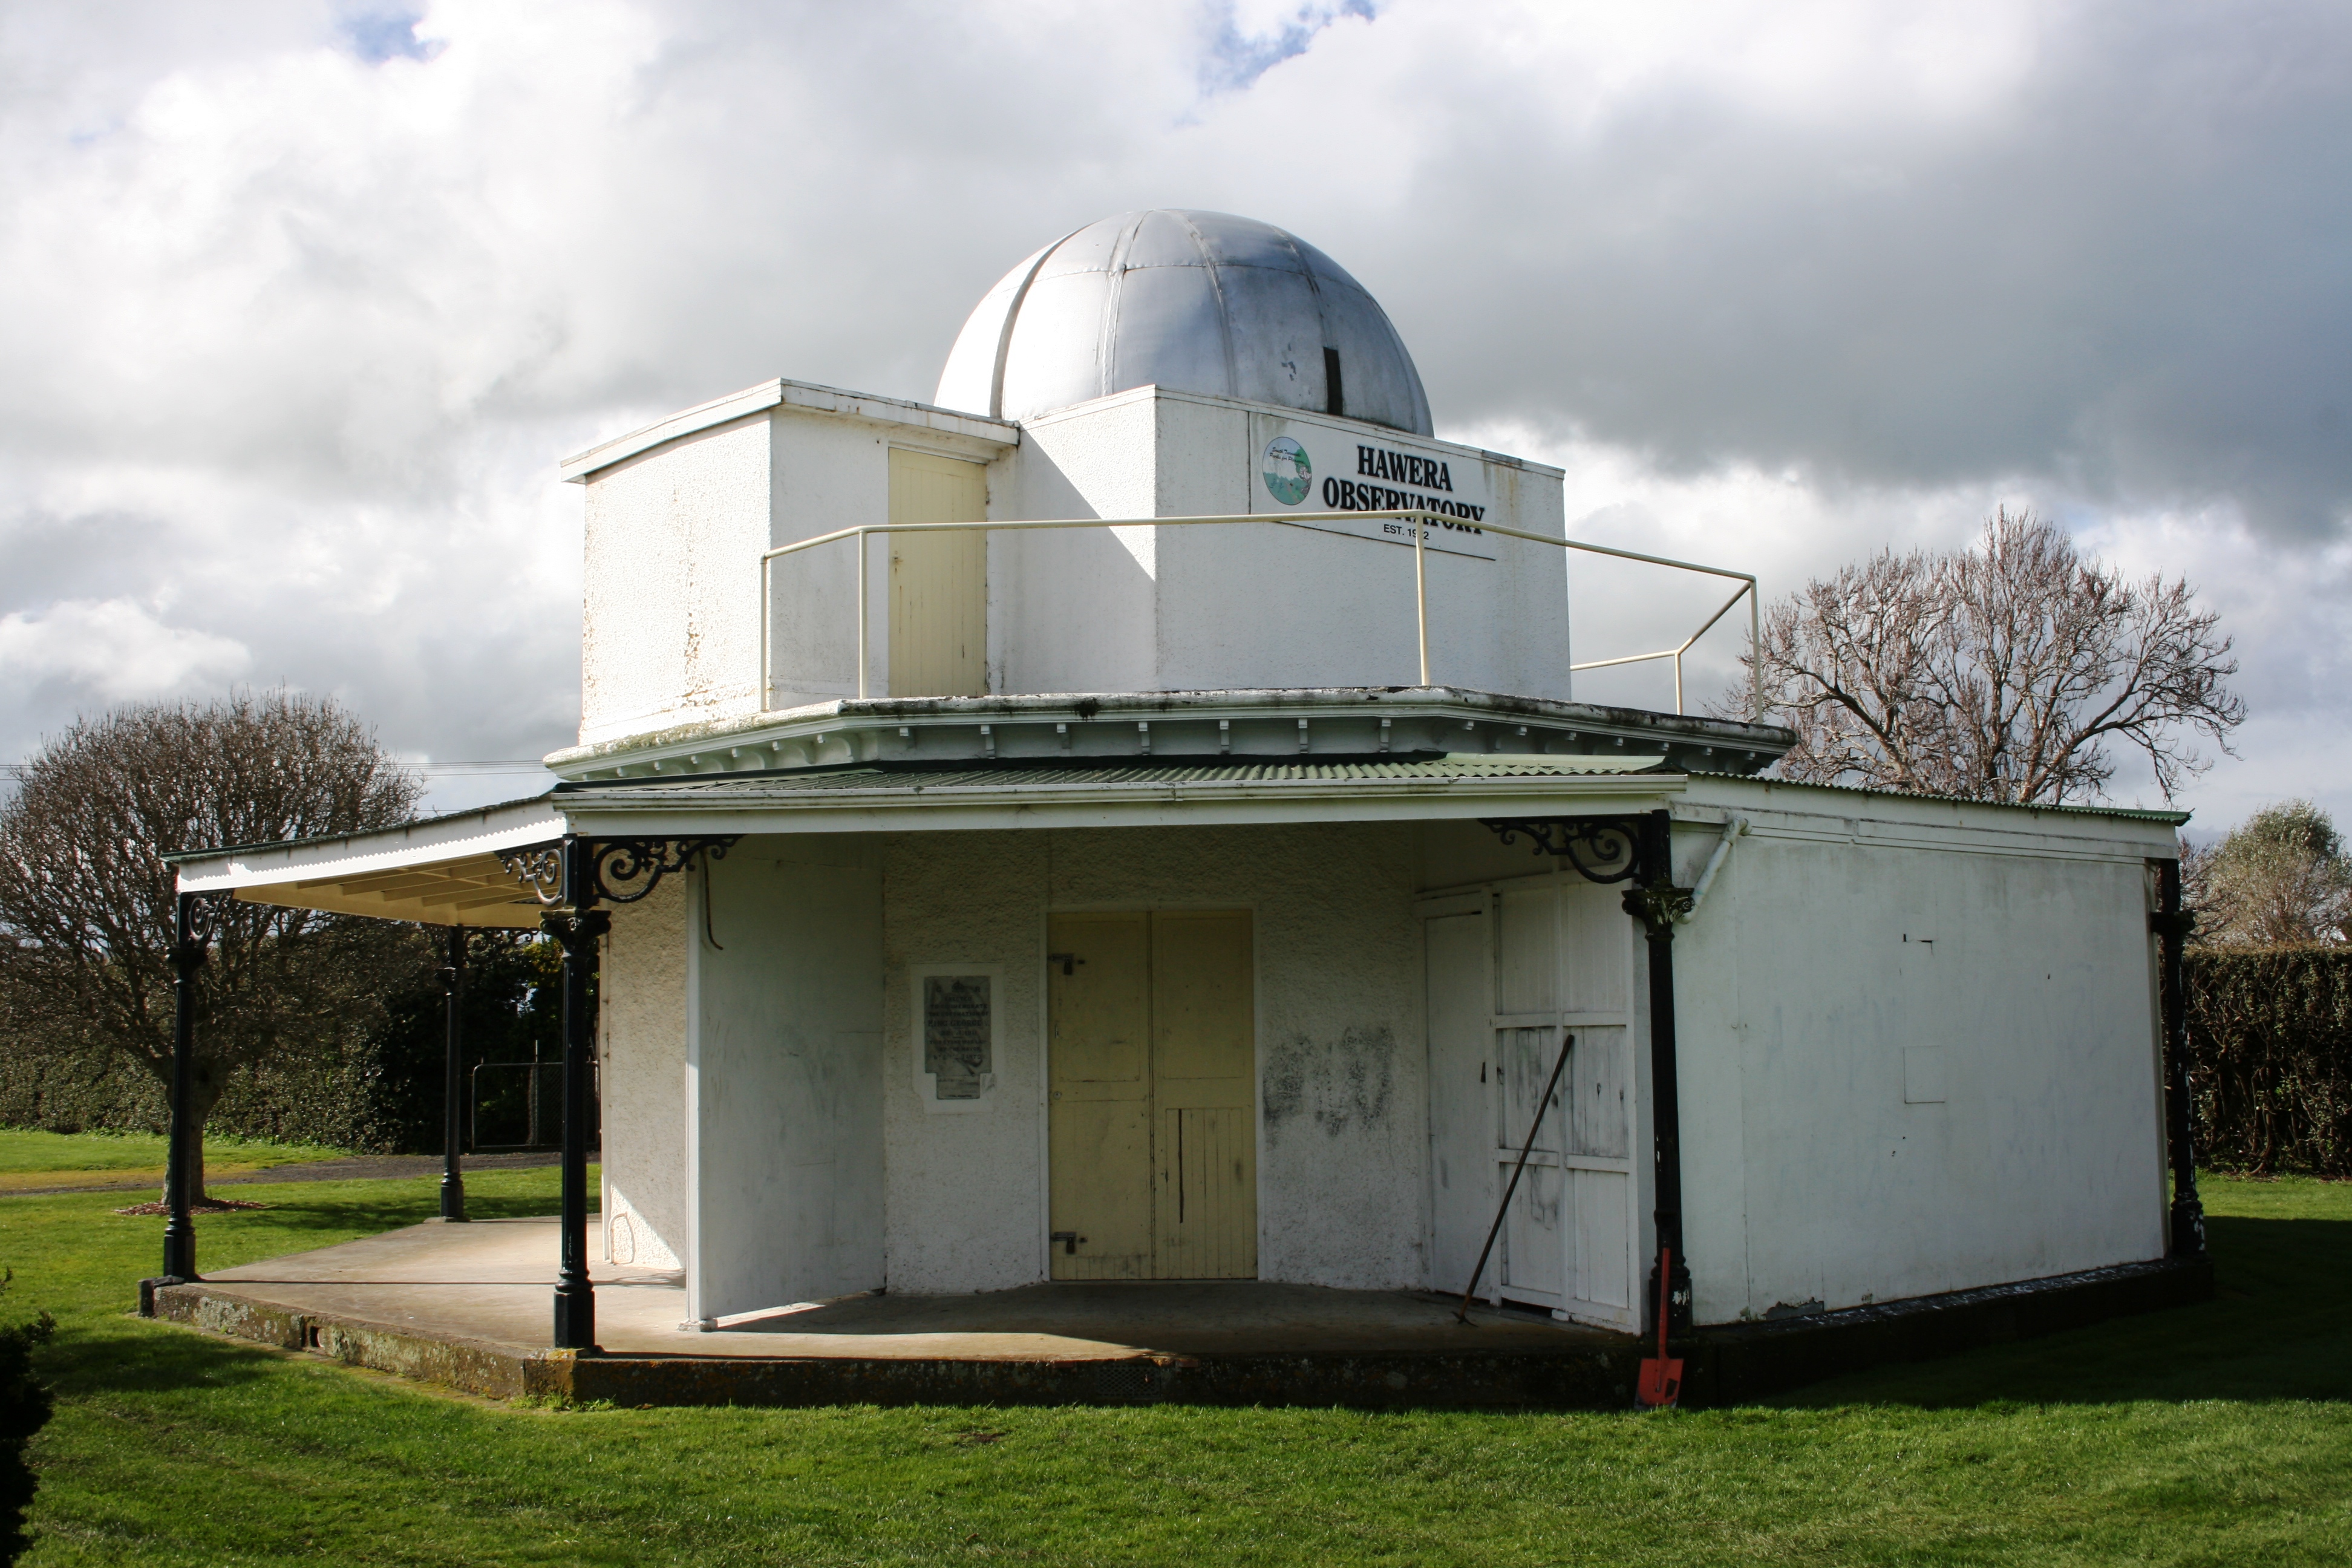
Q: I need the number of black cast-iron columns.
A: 5